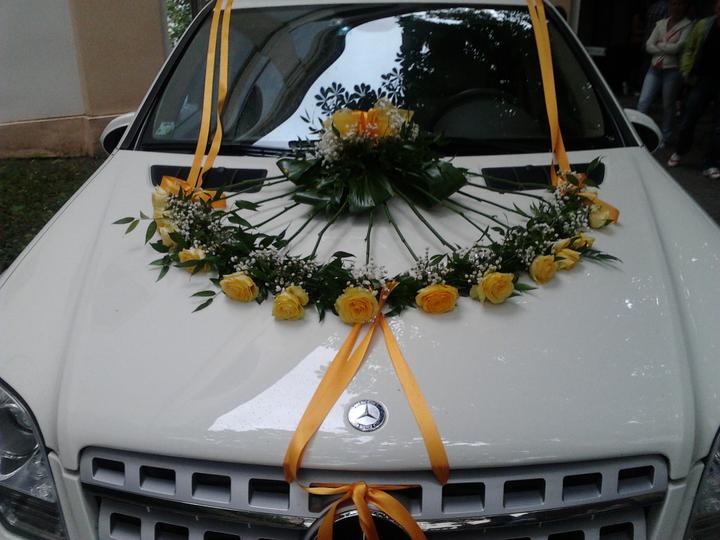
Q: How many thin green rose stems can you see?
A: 14